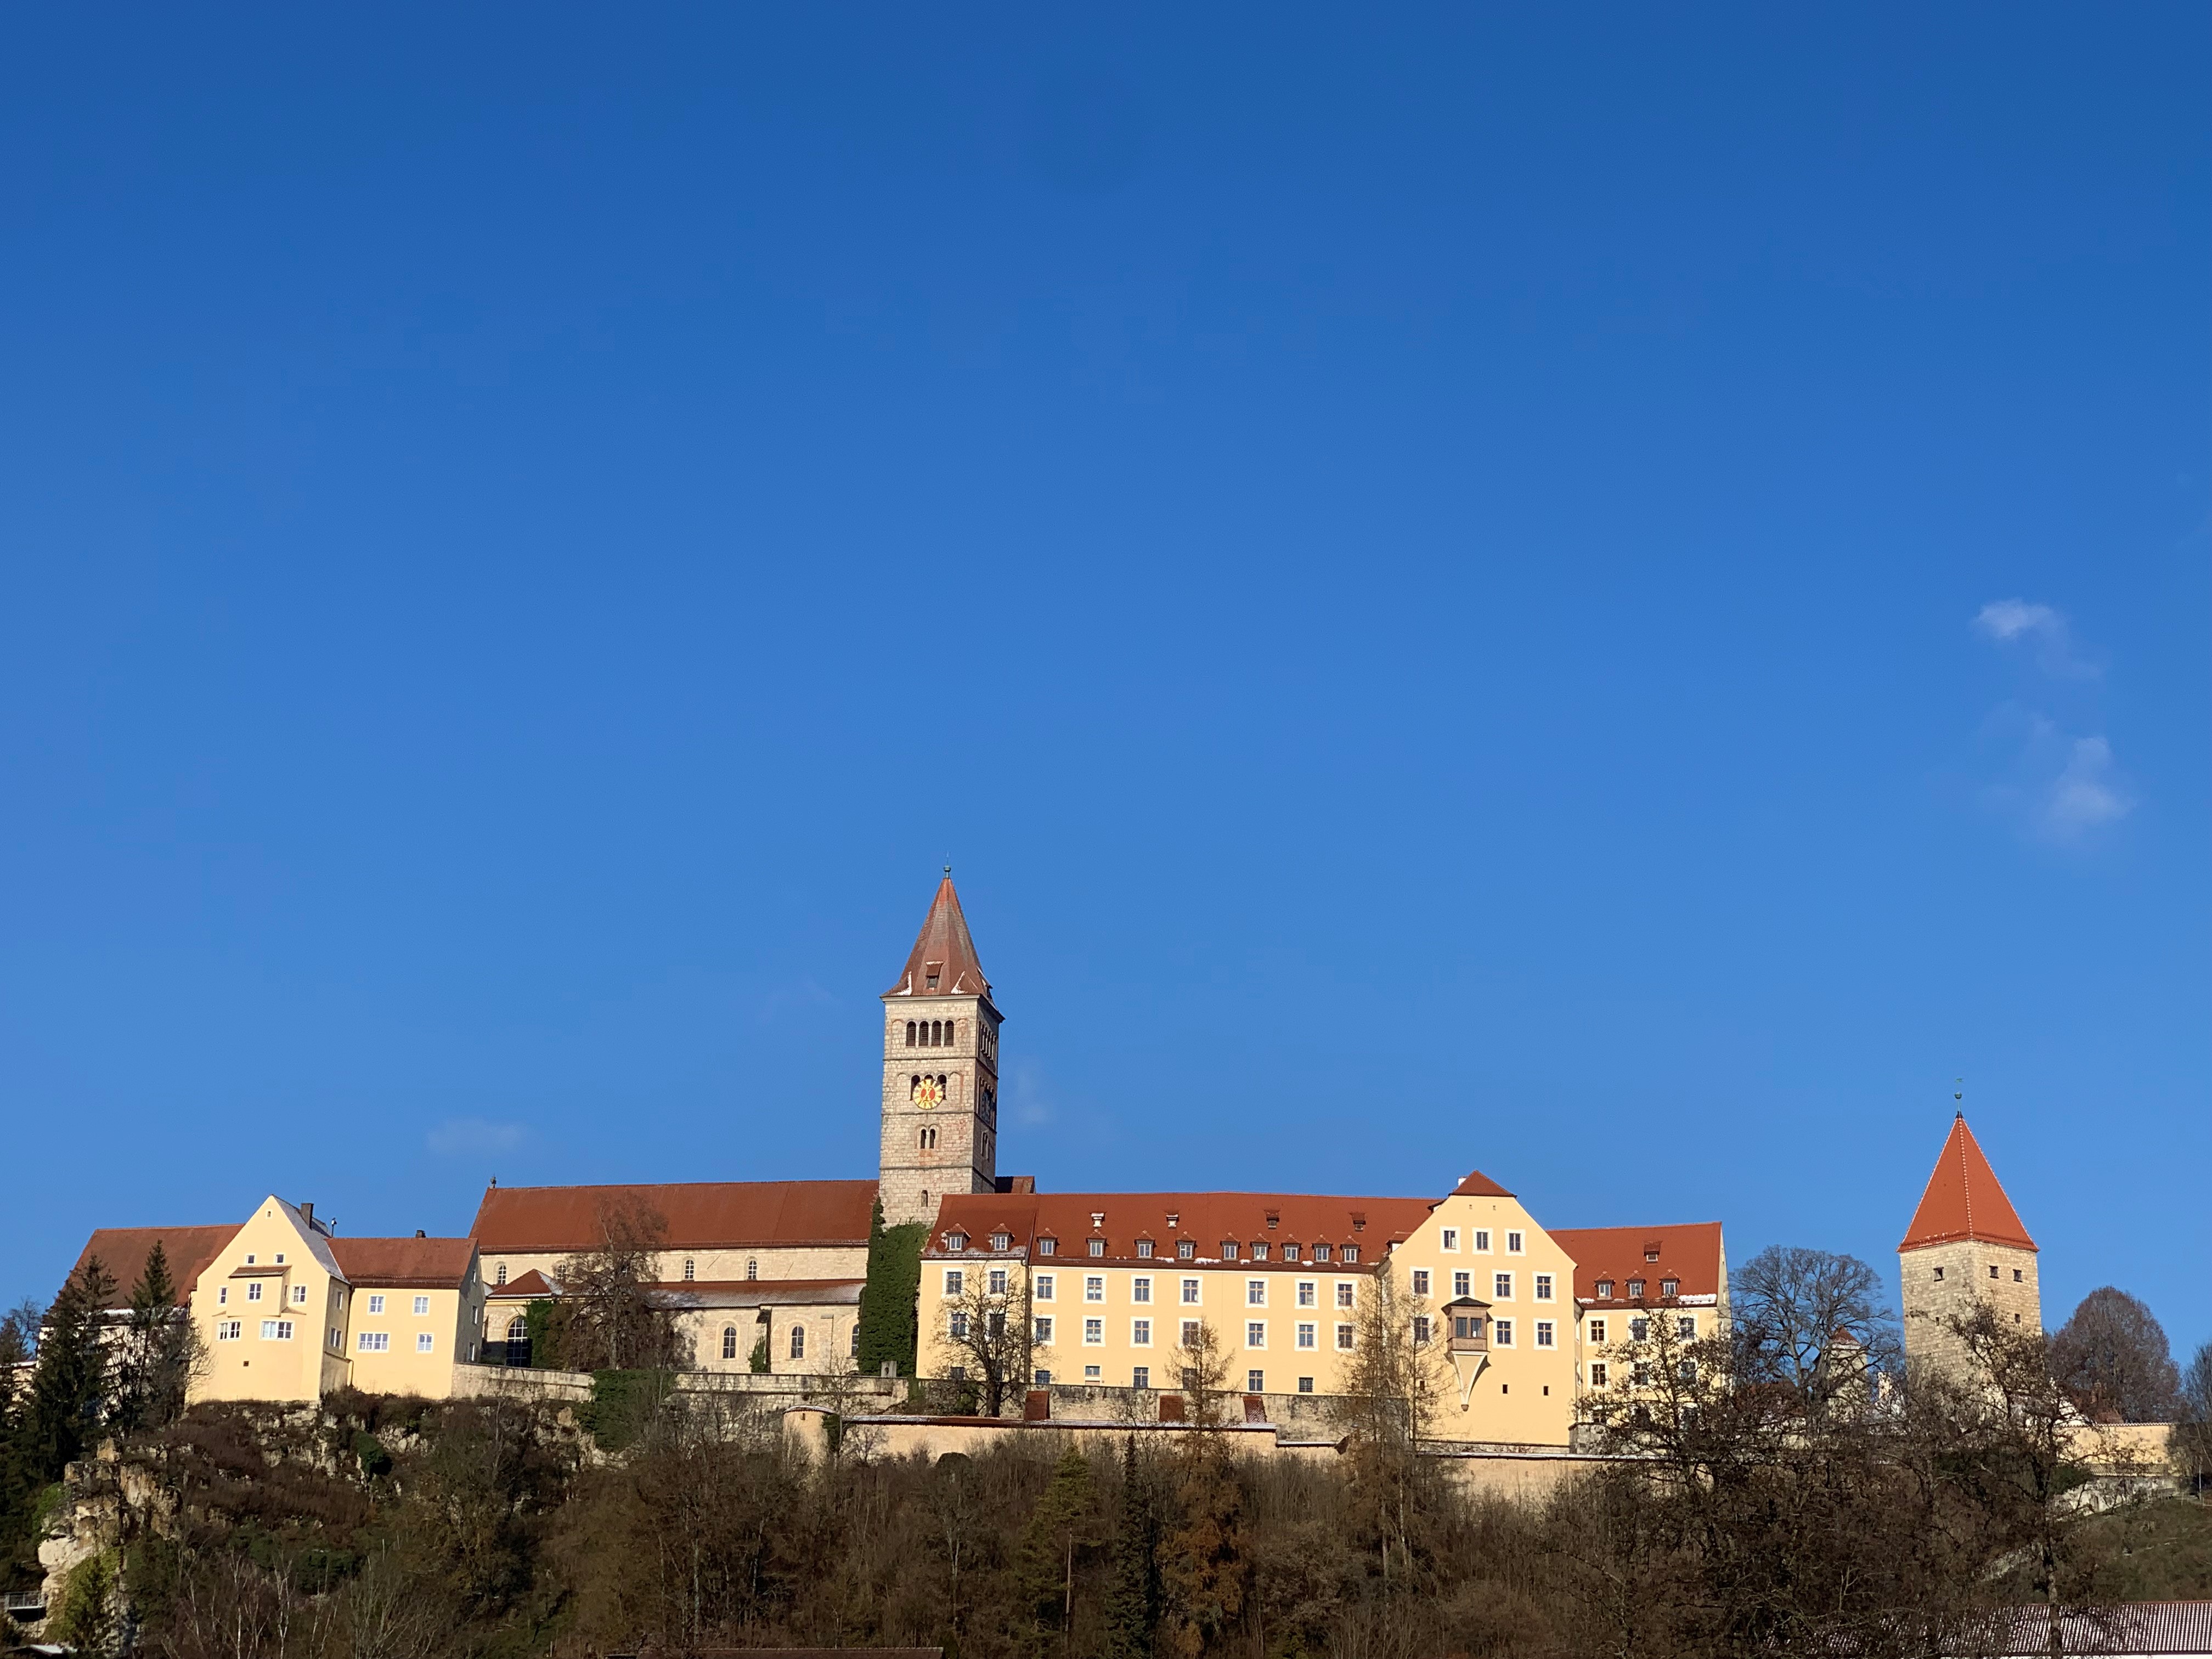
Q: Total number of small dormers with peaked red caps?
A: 14